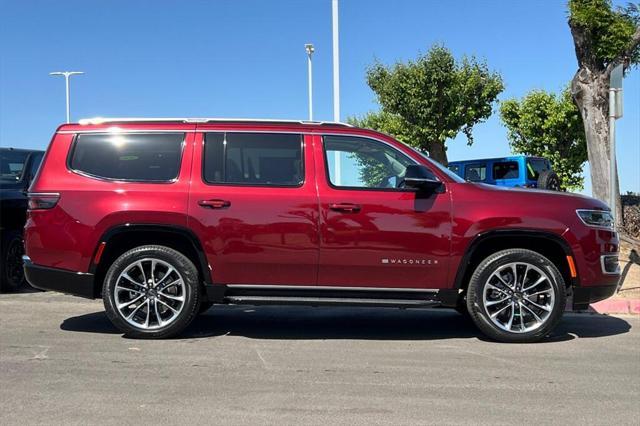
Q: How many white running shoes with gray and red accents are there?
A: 0